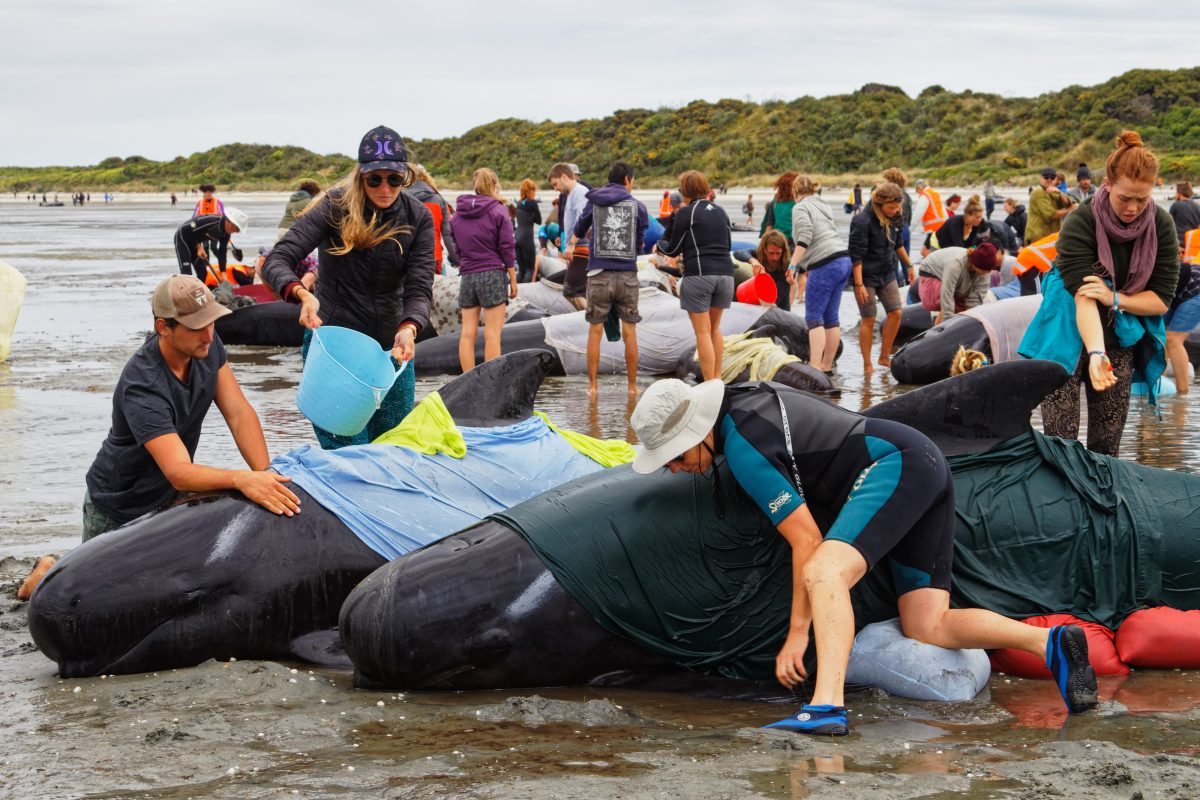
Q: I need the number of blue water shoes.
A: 2